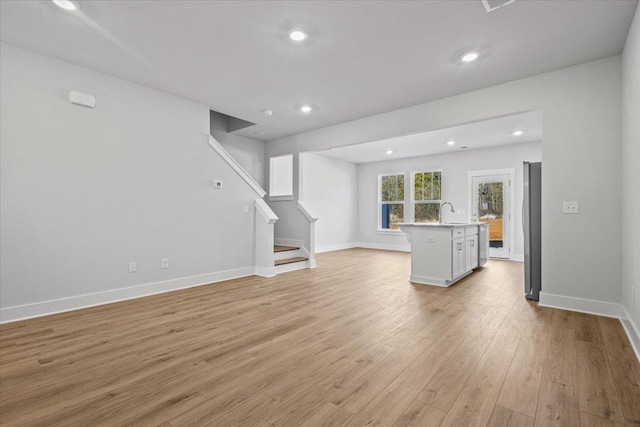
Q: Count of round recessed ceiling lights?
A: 7